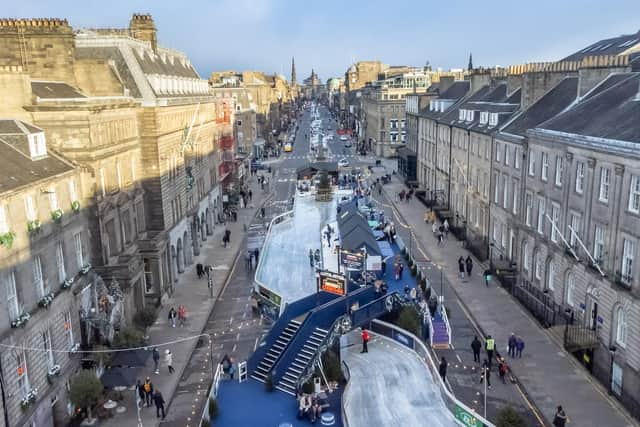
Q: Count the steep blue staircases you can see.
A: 2